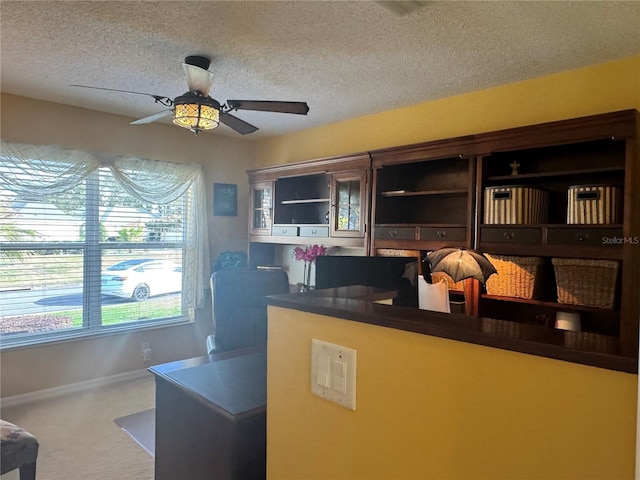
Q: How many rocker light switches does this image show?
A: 2